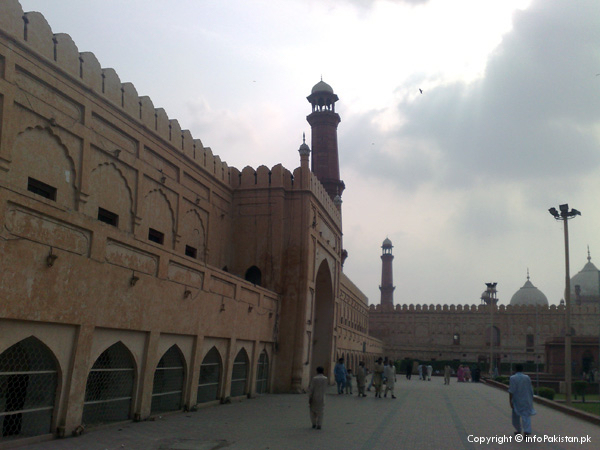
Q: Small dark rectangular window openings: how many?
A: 4